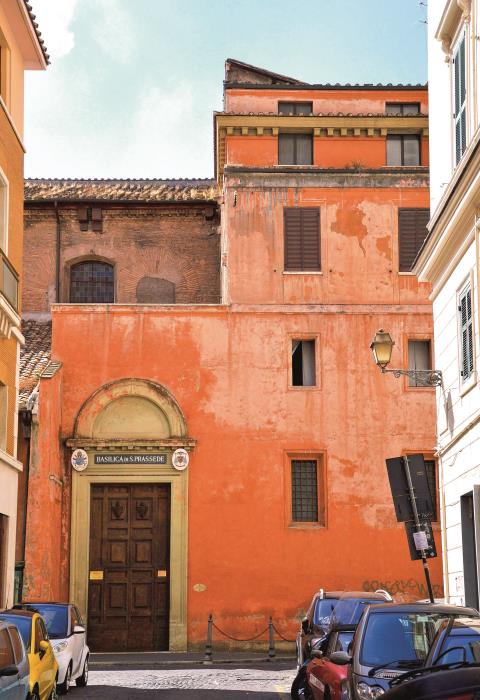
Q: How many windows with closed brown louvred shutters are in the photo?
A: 2